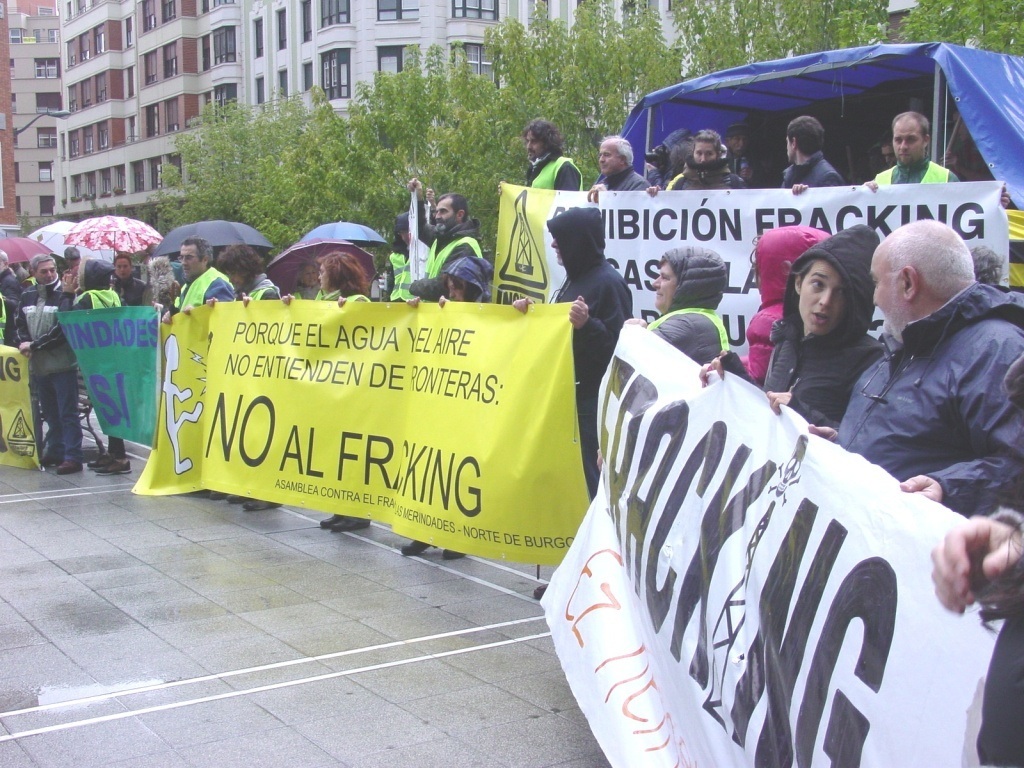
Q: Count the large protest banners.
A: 5